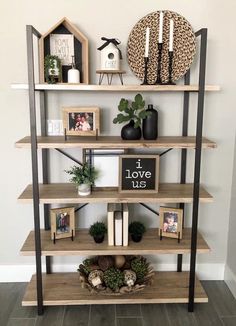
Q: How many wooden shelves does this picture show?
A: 5